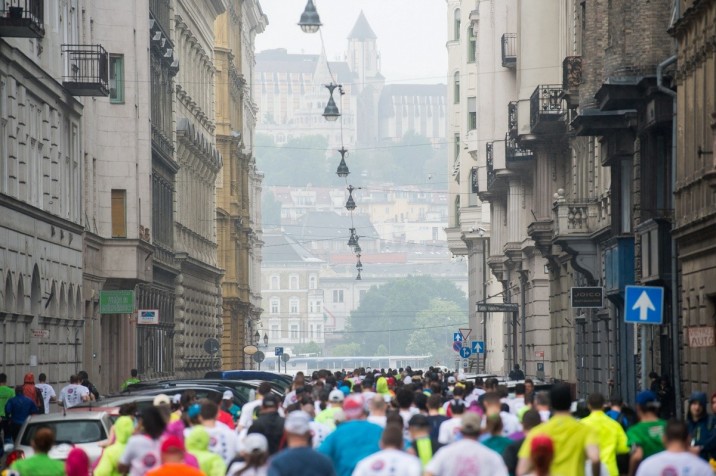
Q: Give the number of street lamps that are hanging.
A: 8